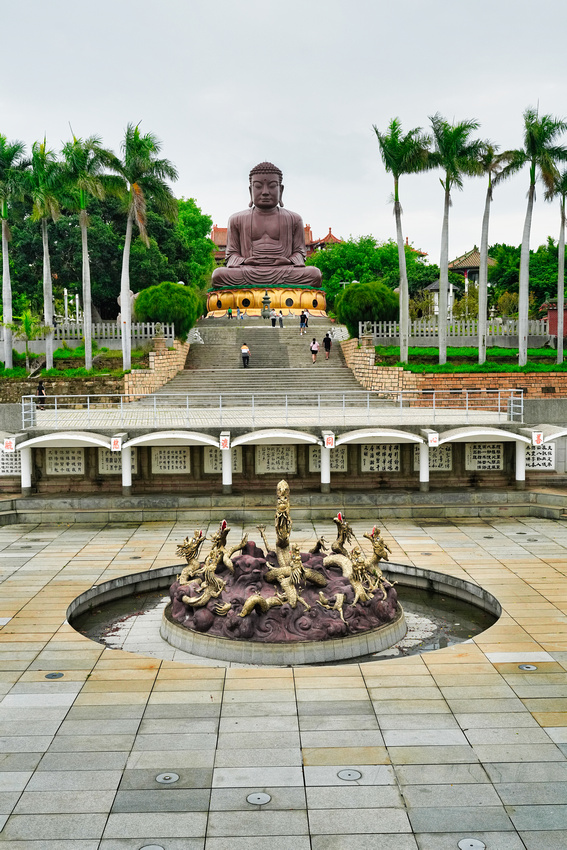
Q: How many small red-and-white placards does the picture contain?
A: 6